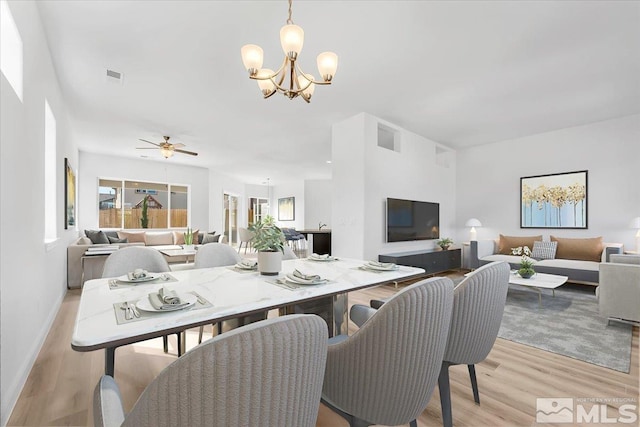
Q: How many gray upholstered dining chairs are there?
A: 6